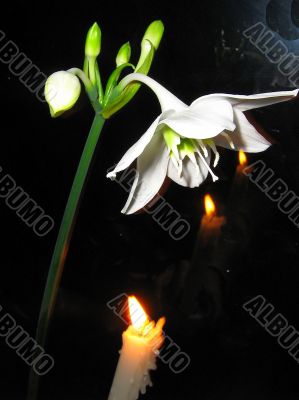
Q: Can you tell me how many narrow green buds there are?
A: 3